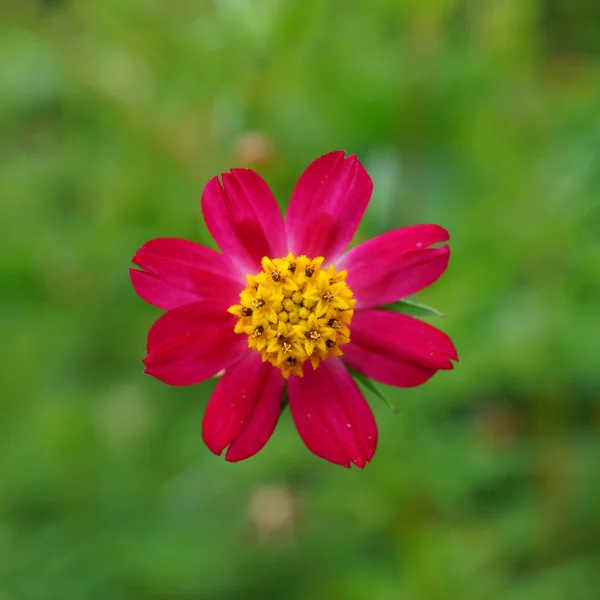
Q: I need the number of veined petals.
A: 8